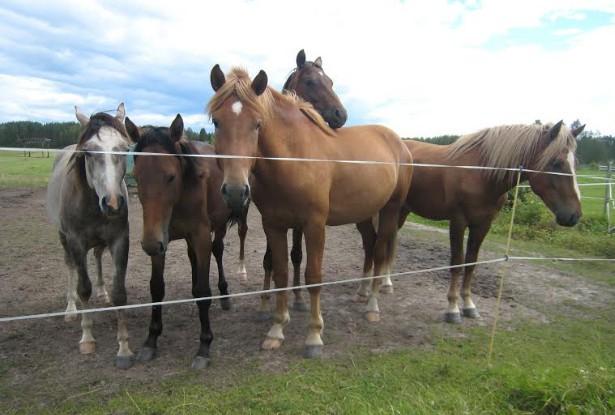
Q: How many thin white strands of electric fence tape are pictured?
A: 2